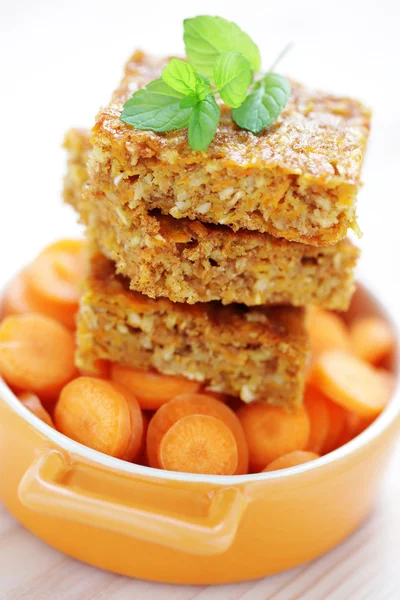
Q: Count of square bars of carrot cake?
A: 3